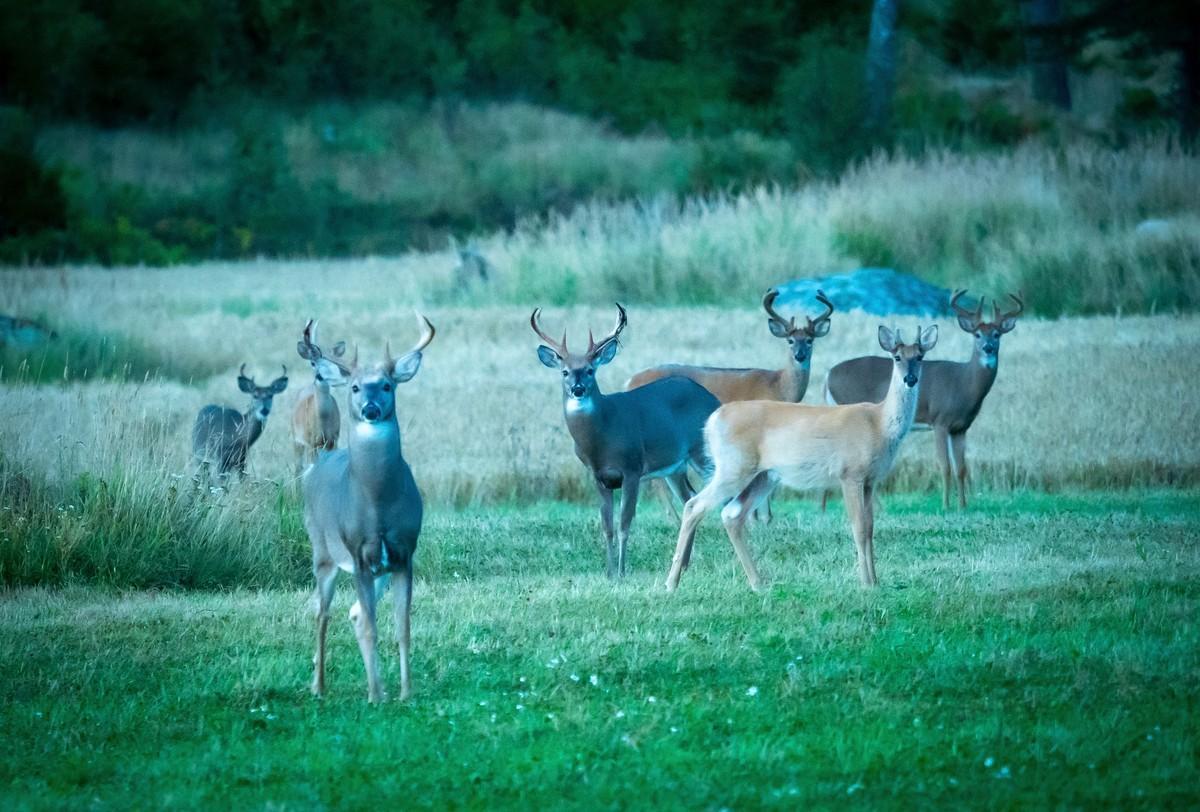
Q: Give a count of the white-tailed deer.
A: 7